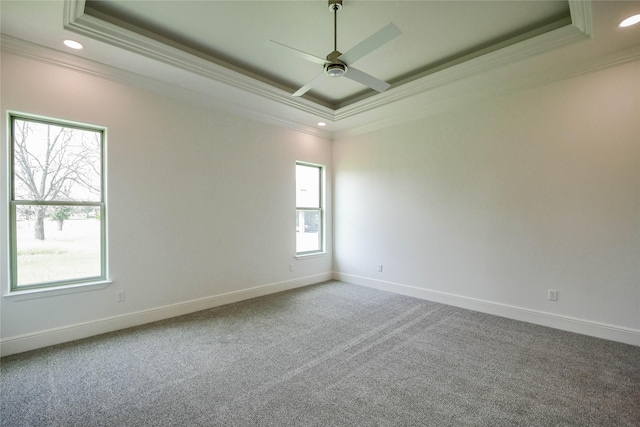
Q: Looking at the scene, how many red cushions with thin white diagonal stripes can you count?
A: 0